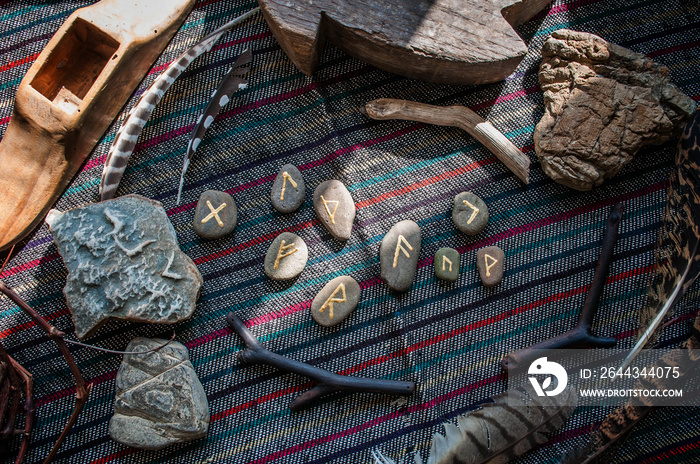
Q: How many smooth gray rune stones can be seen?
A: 9